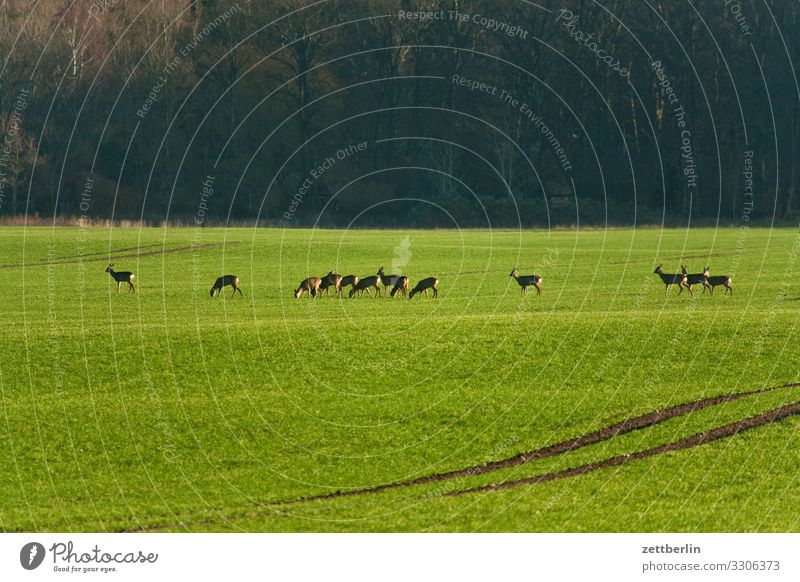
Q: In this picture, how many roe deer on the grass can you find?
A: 13